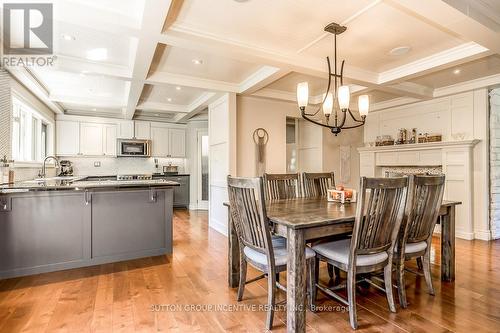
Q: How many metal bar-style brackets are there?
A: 3